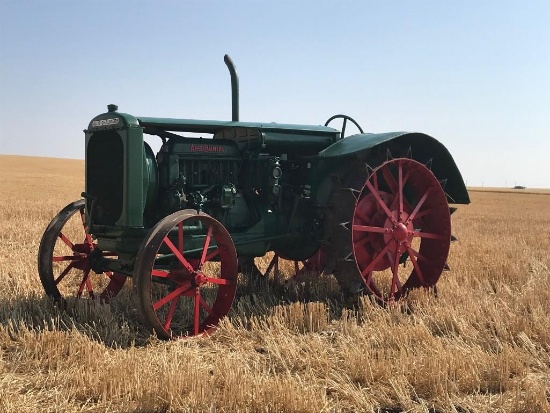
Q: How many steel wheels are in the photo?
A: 4